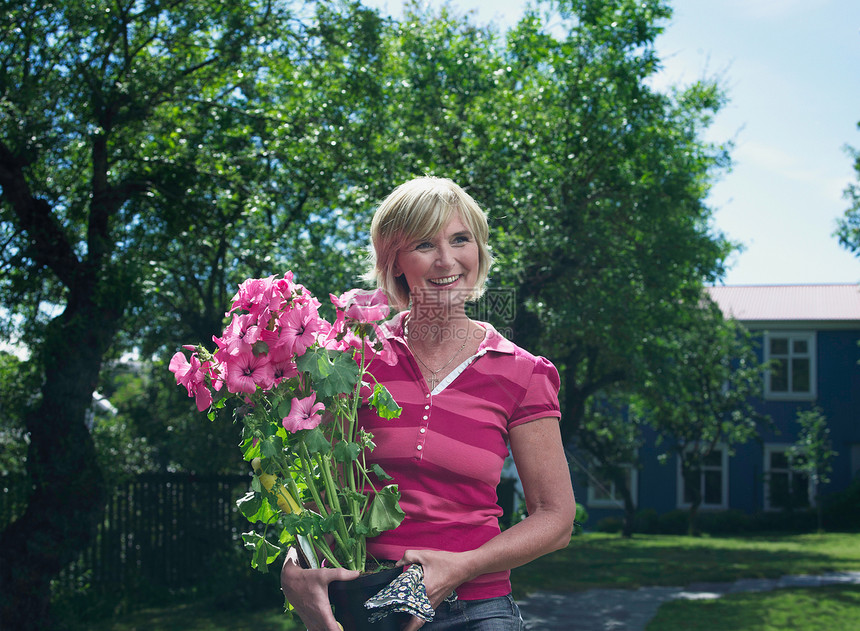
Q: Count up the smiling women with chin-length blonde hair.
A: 1